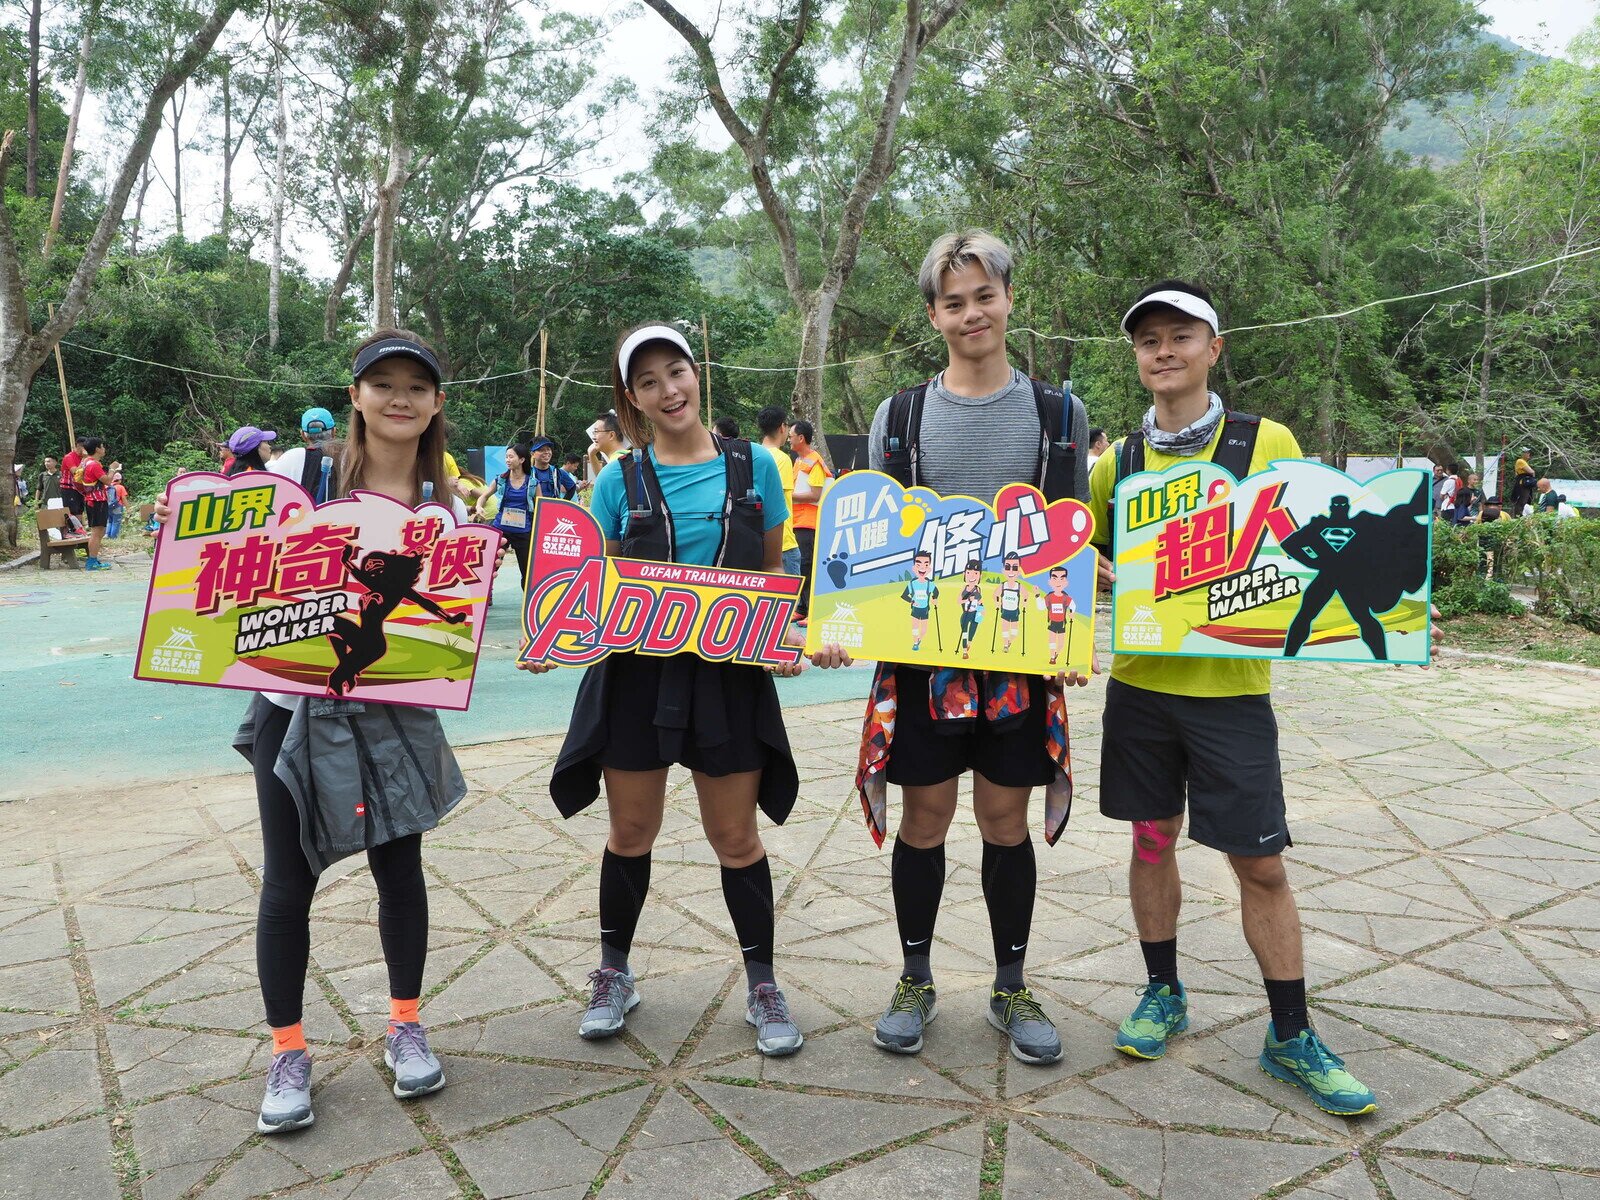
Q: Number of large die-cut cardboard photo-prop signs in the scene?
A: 4